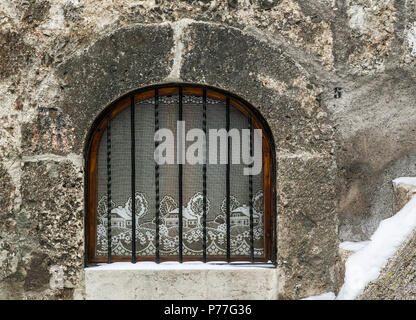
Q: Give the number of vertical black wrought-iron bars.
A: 7